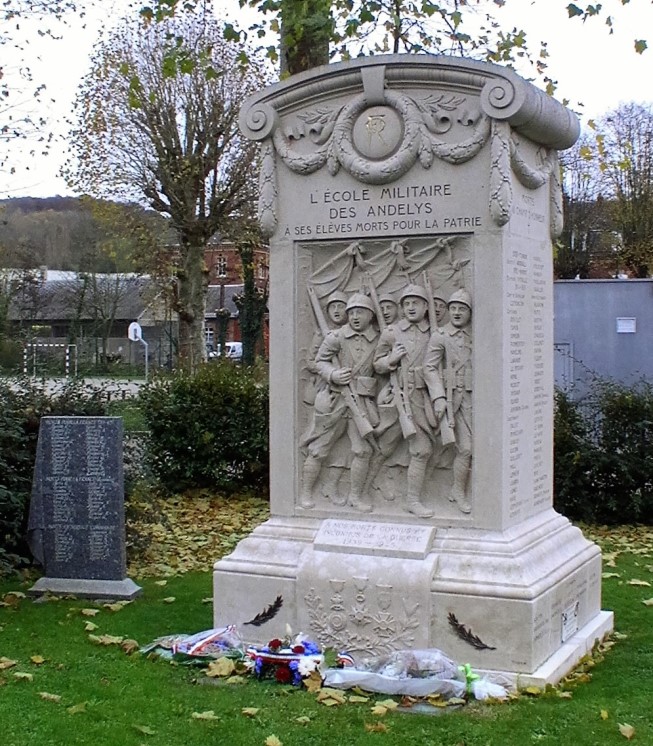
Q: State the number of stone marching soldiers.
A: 6